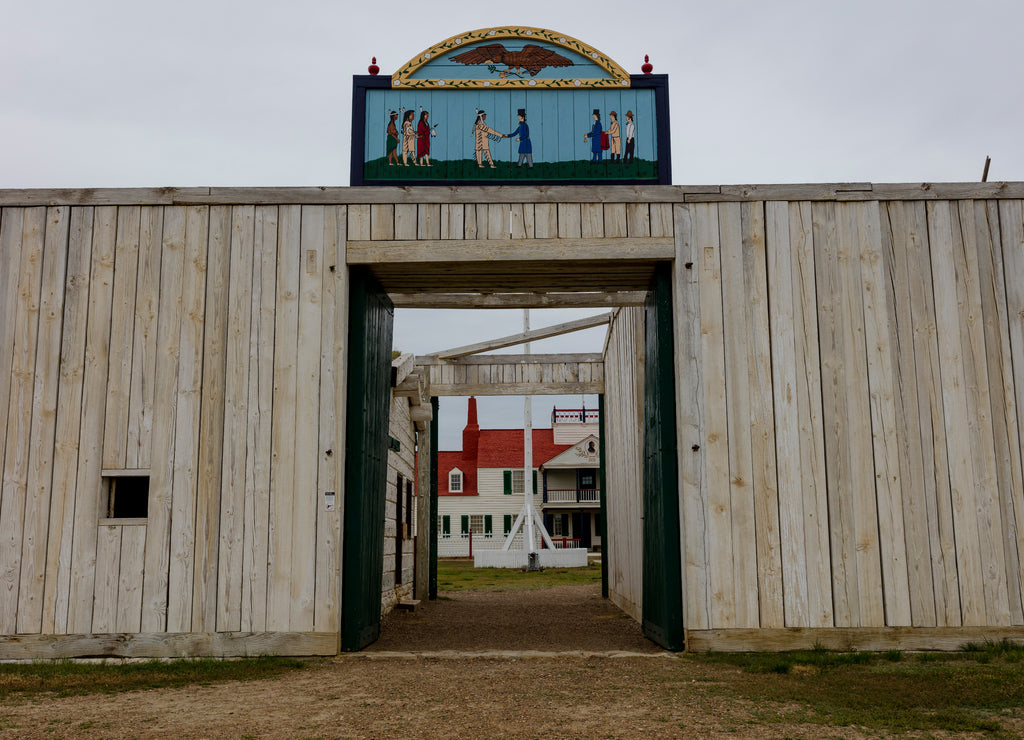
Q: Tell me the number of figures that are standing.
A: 8